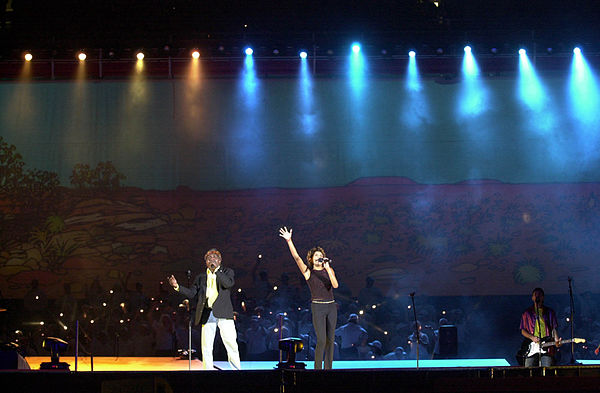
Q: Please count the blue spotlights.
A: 7